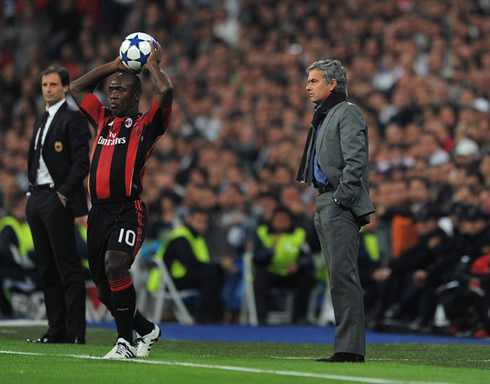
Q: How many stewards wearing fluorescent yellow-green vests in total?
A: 5